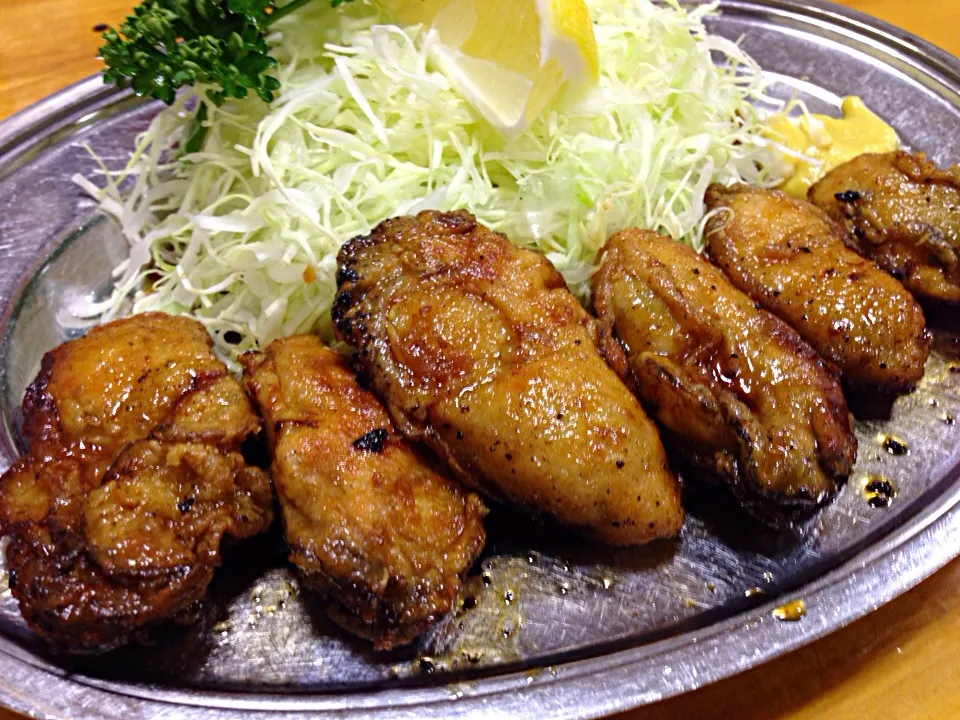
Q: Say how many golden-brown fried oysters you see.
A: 6